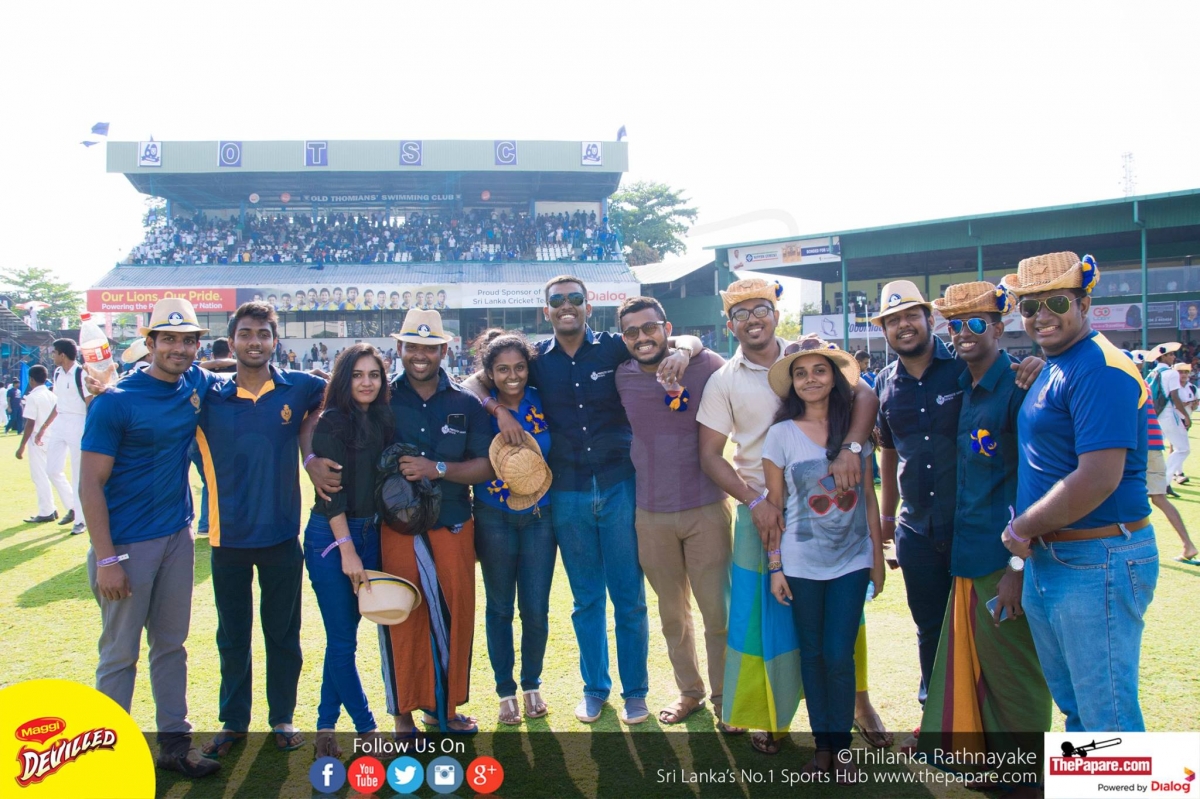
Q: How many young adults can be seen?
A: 12